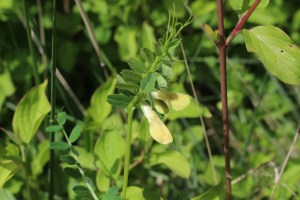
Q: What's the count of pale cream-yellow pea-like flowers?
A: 2